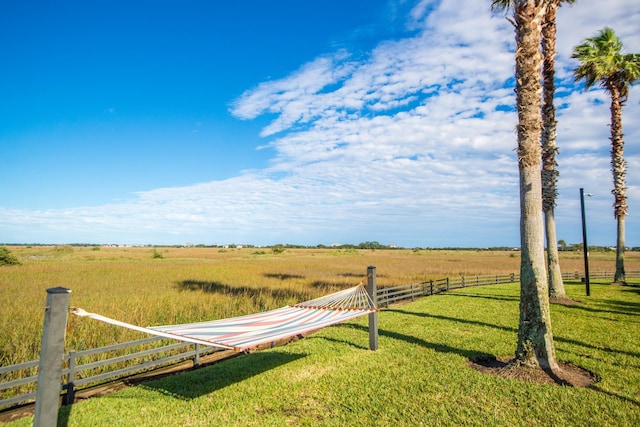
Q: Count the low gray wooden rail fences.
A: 1